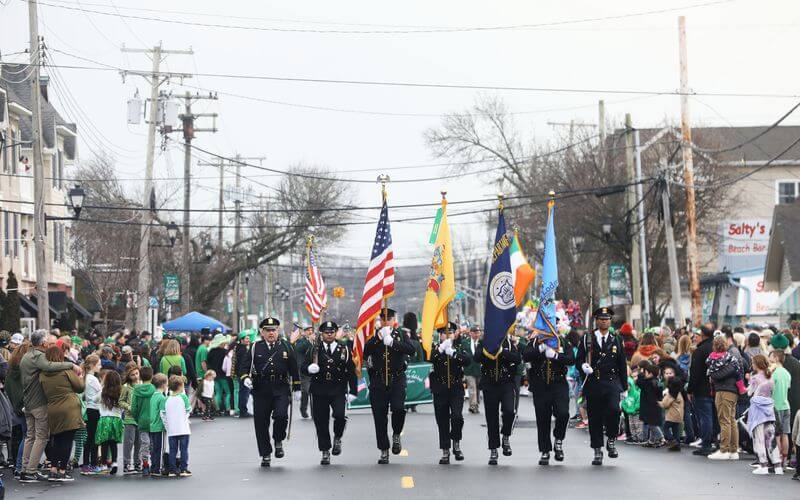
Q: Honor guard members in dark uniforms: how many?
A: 7